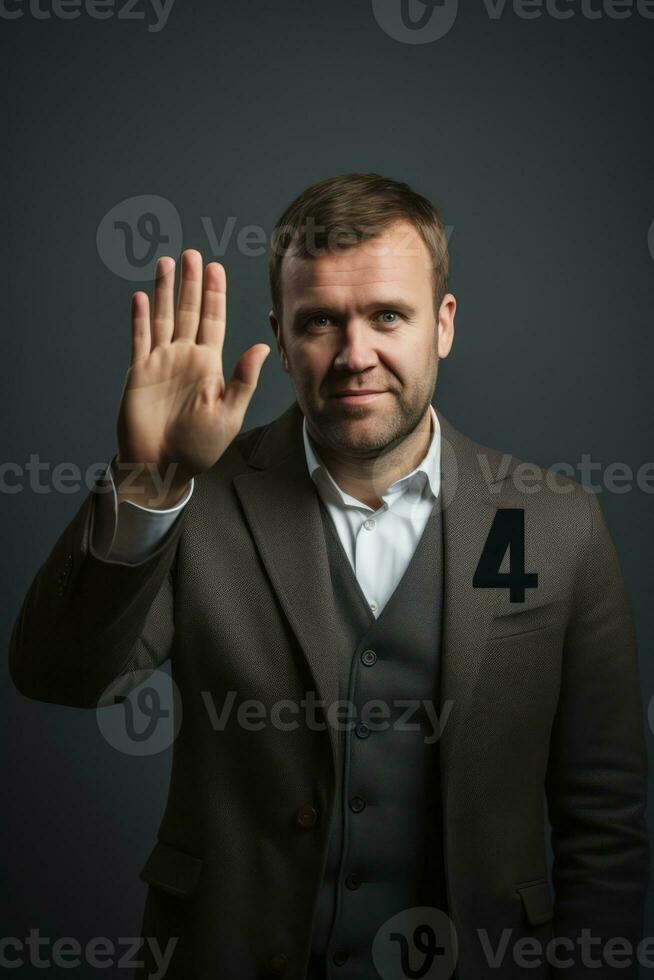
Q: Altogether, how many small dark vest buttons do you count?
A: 5